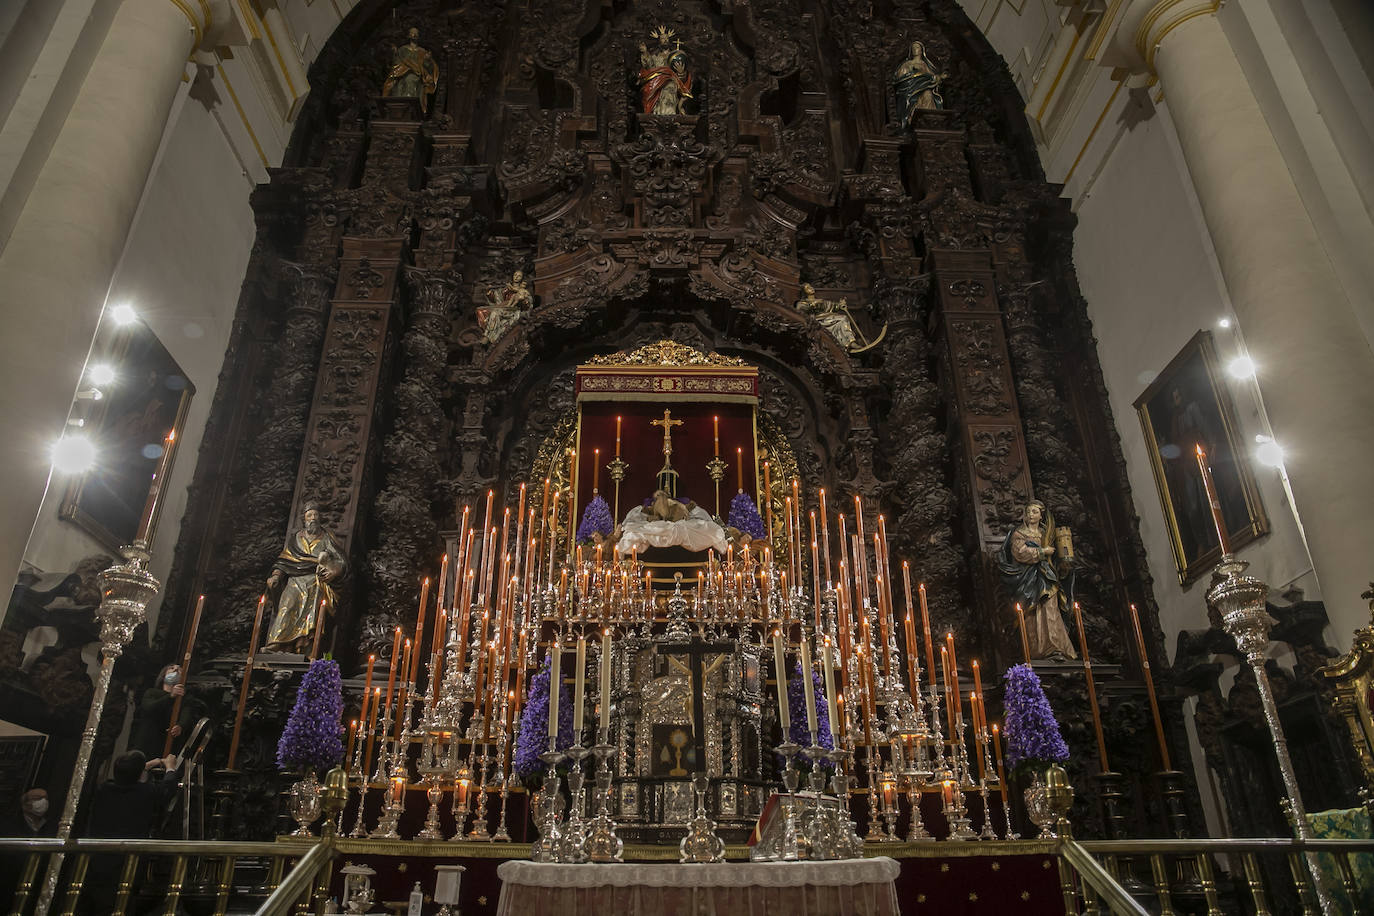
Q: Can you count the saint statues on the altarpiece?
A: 7